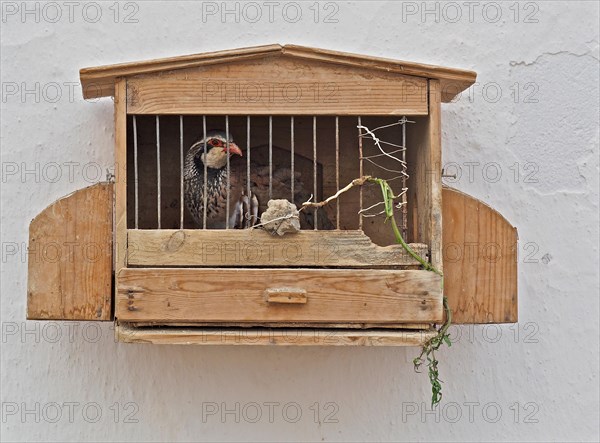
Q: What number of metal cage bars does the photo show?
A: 12